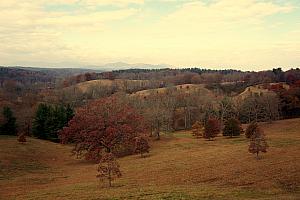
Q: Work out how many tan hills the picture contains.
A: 3